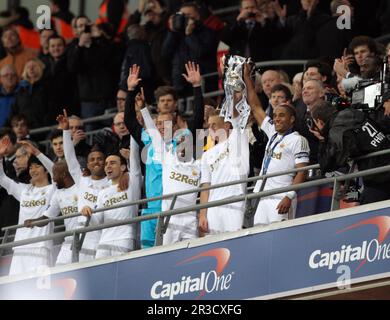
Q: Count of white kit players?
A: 7